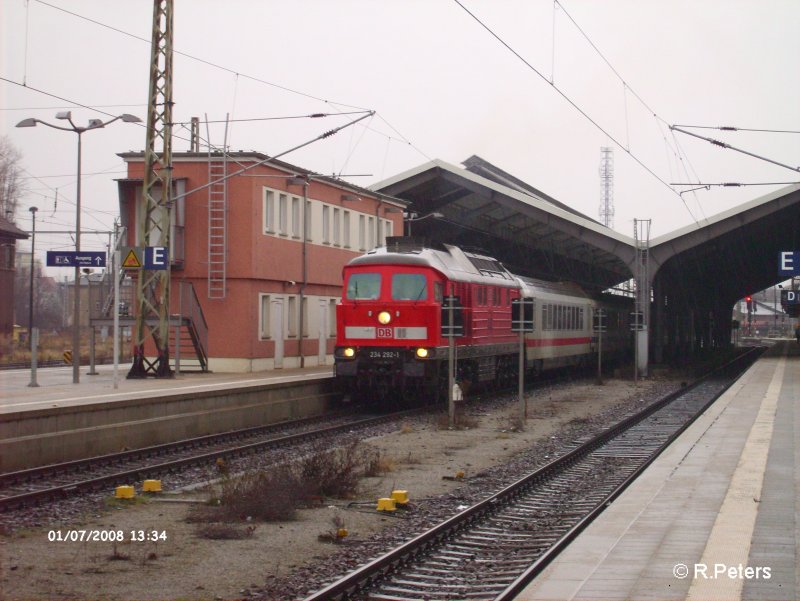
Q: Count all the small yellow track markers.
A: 4